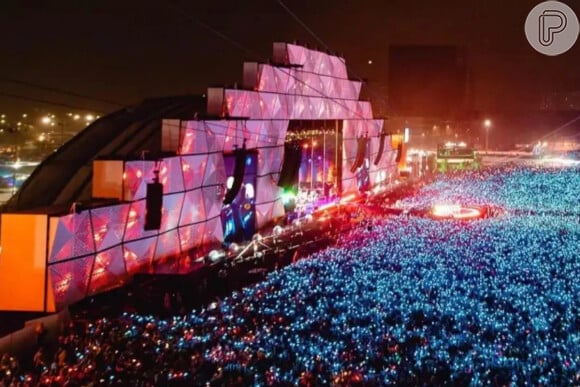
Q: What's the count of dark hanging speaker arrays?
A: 6